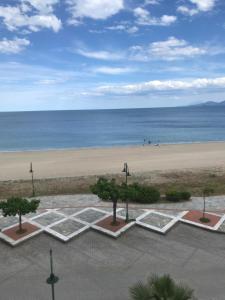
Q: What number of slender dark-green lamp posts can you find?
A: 3